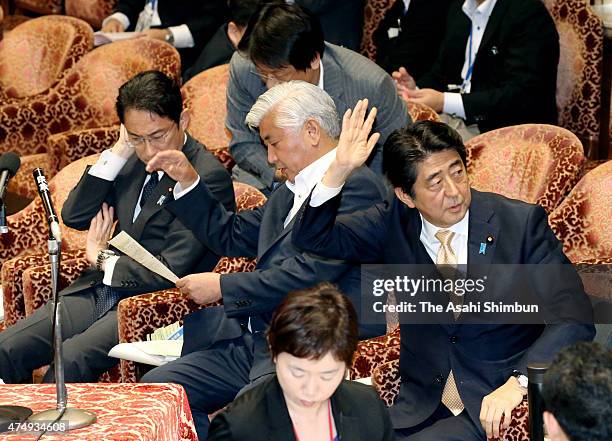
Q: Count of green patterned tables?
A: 0